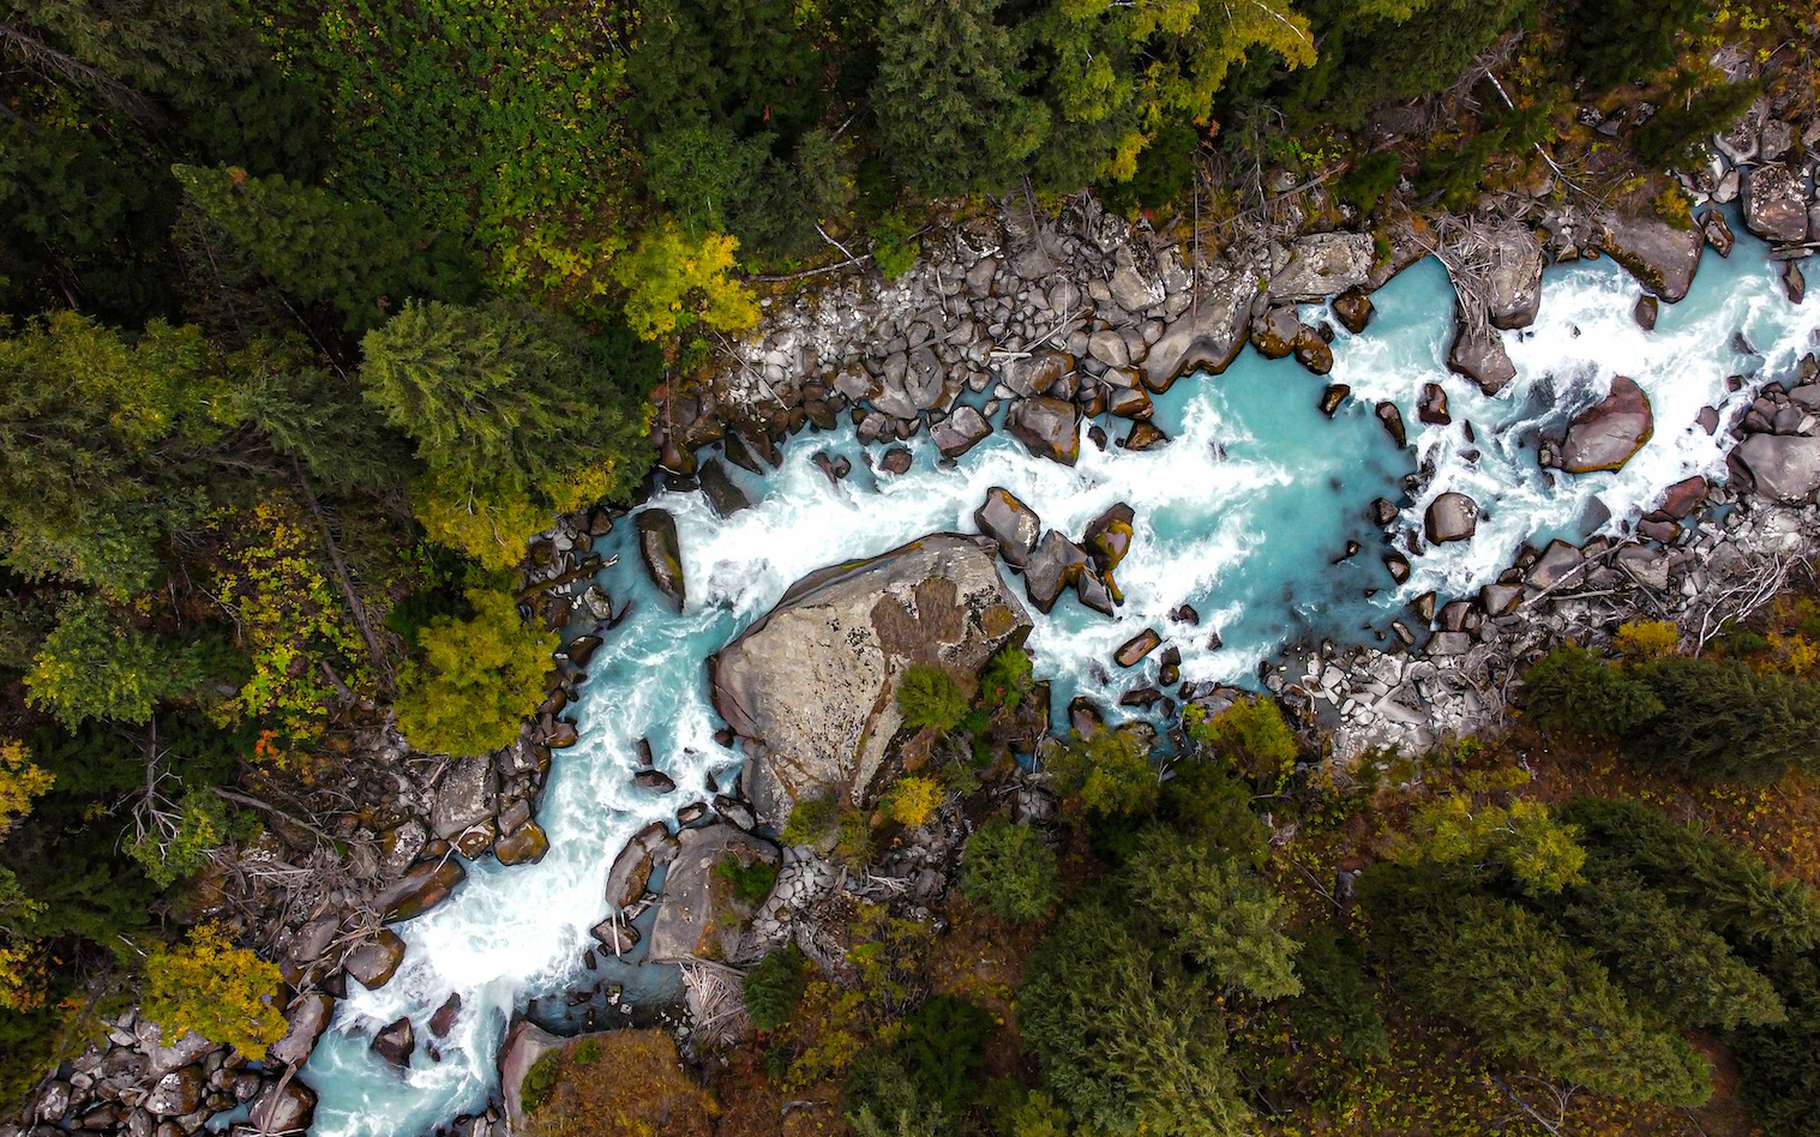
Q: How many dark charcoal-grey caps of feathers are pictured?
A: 0